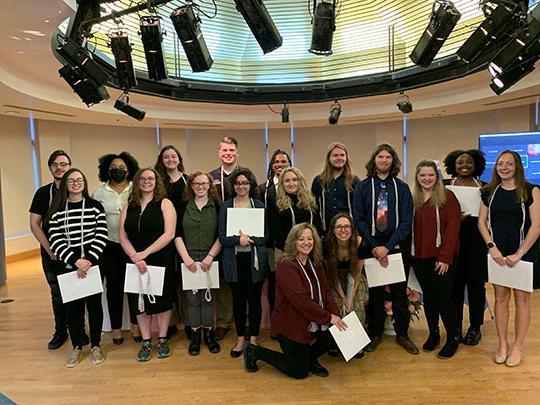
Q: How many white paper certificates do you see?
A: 8